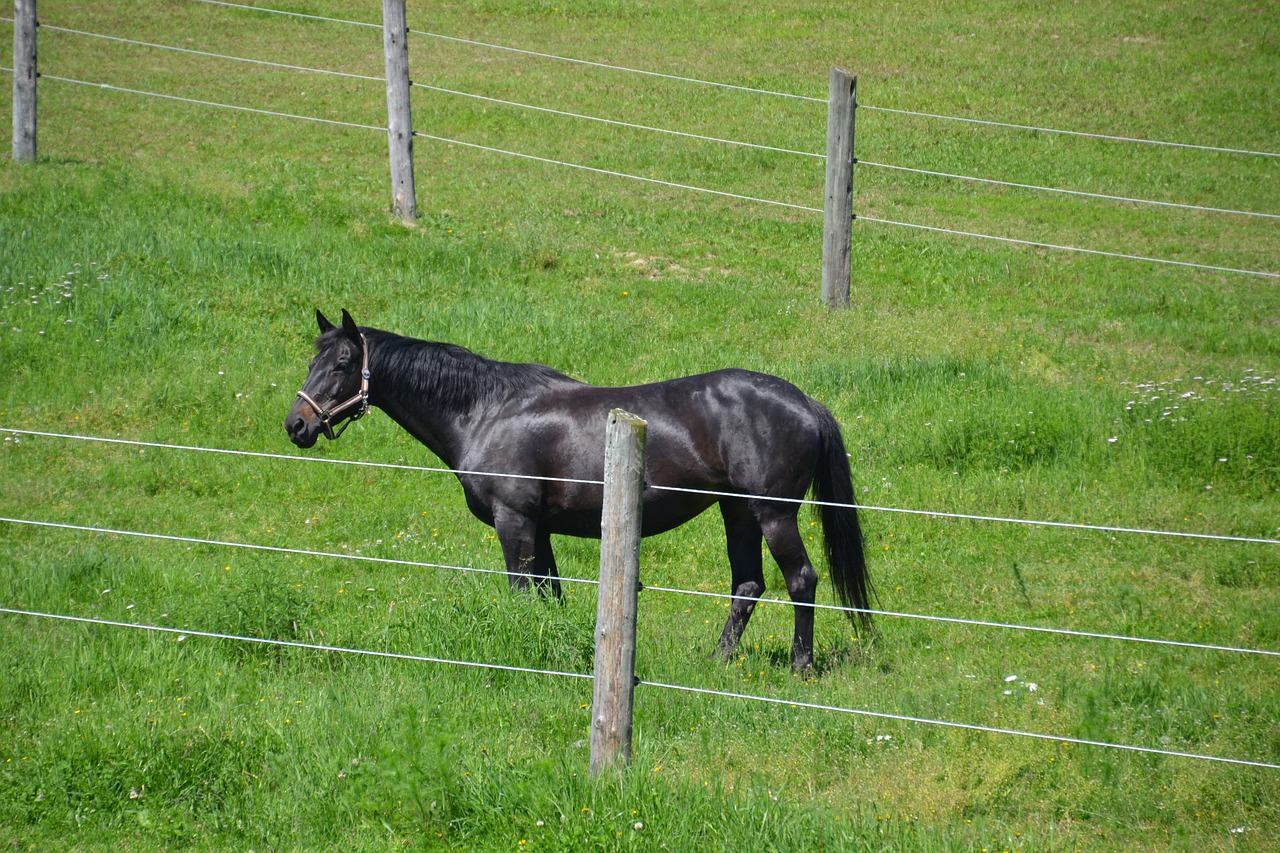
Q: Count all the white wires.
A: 6